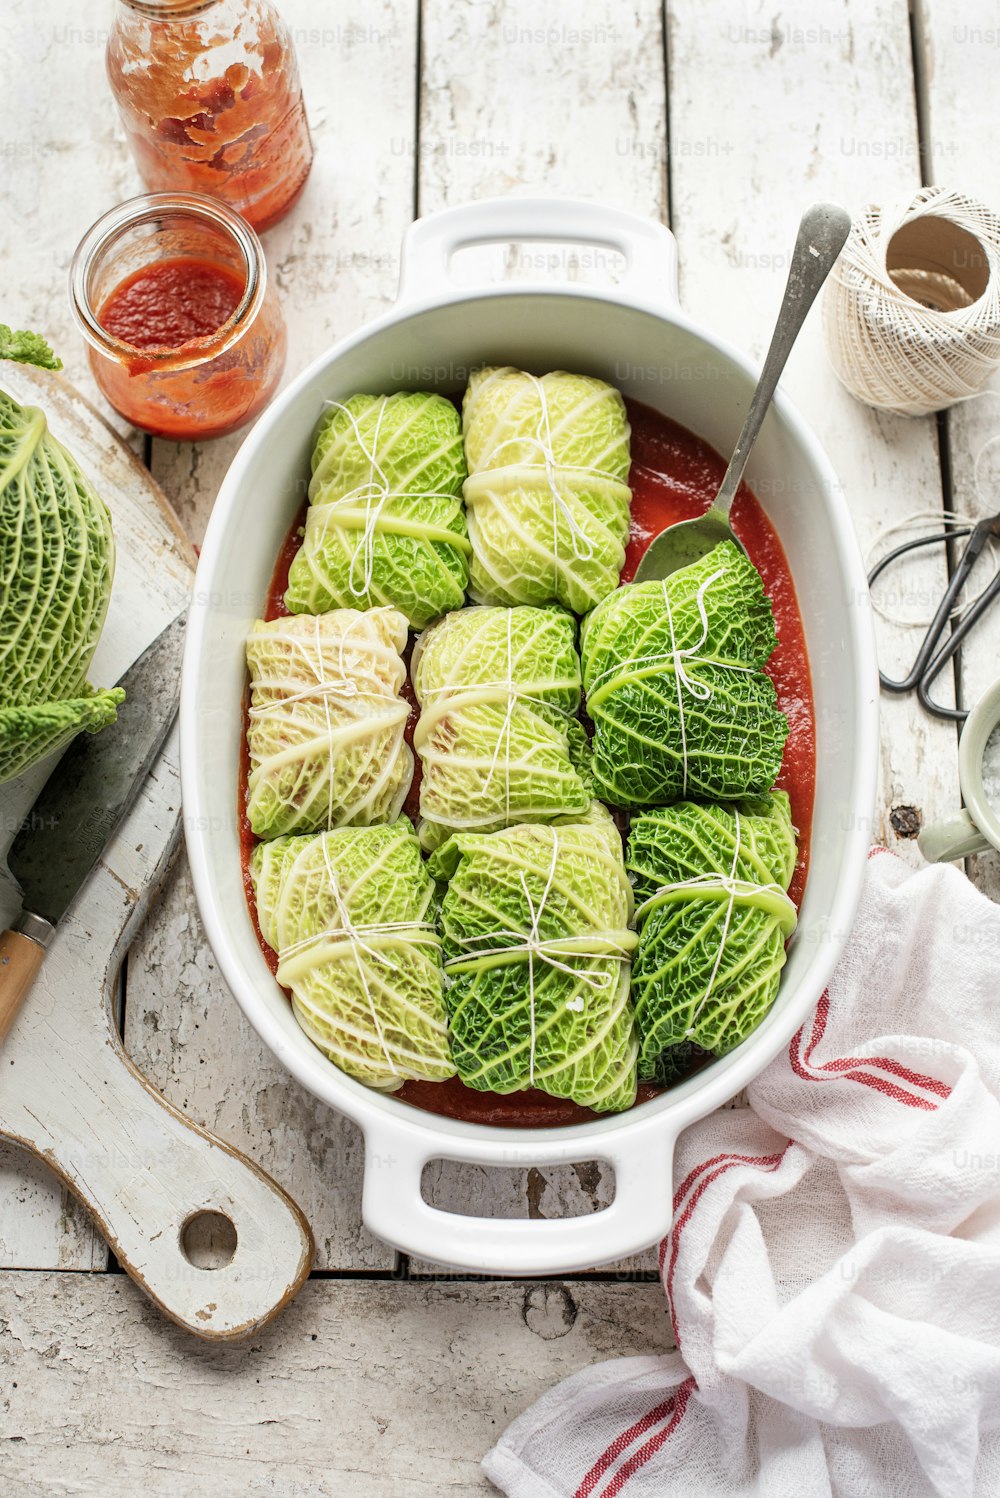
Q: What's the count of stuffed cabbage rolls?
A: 8